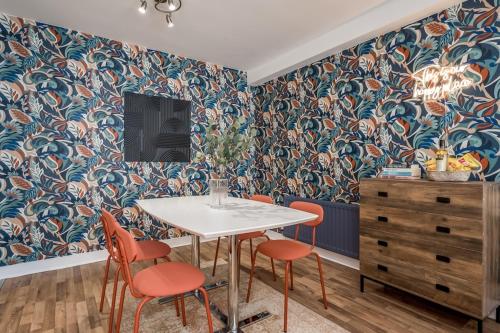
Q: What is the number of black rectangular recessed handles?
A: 8